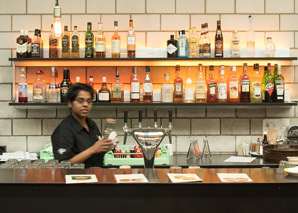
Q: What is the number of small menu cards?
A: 4